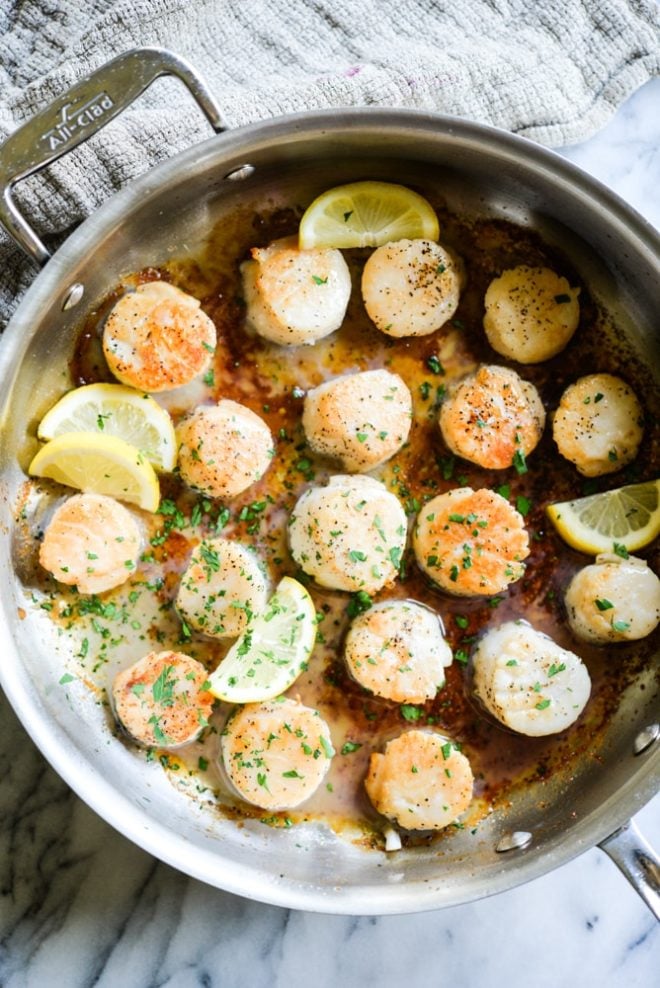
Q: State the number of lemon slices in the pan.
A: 5